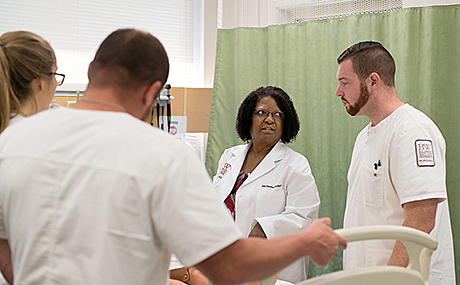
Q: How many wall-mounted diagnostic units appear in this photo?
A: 1